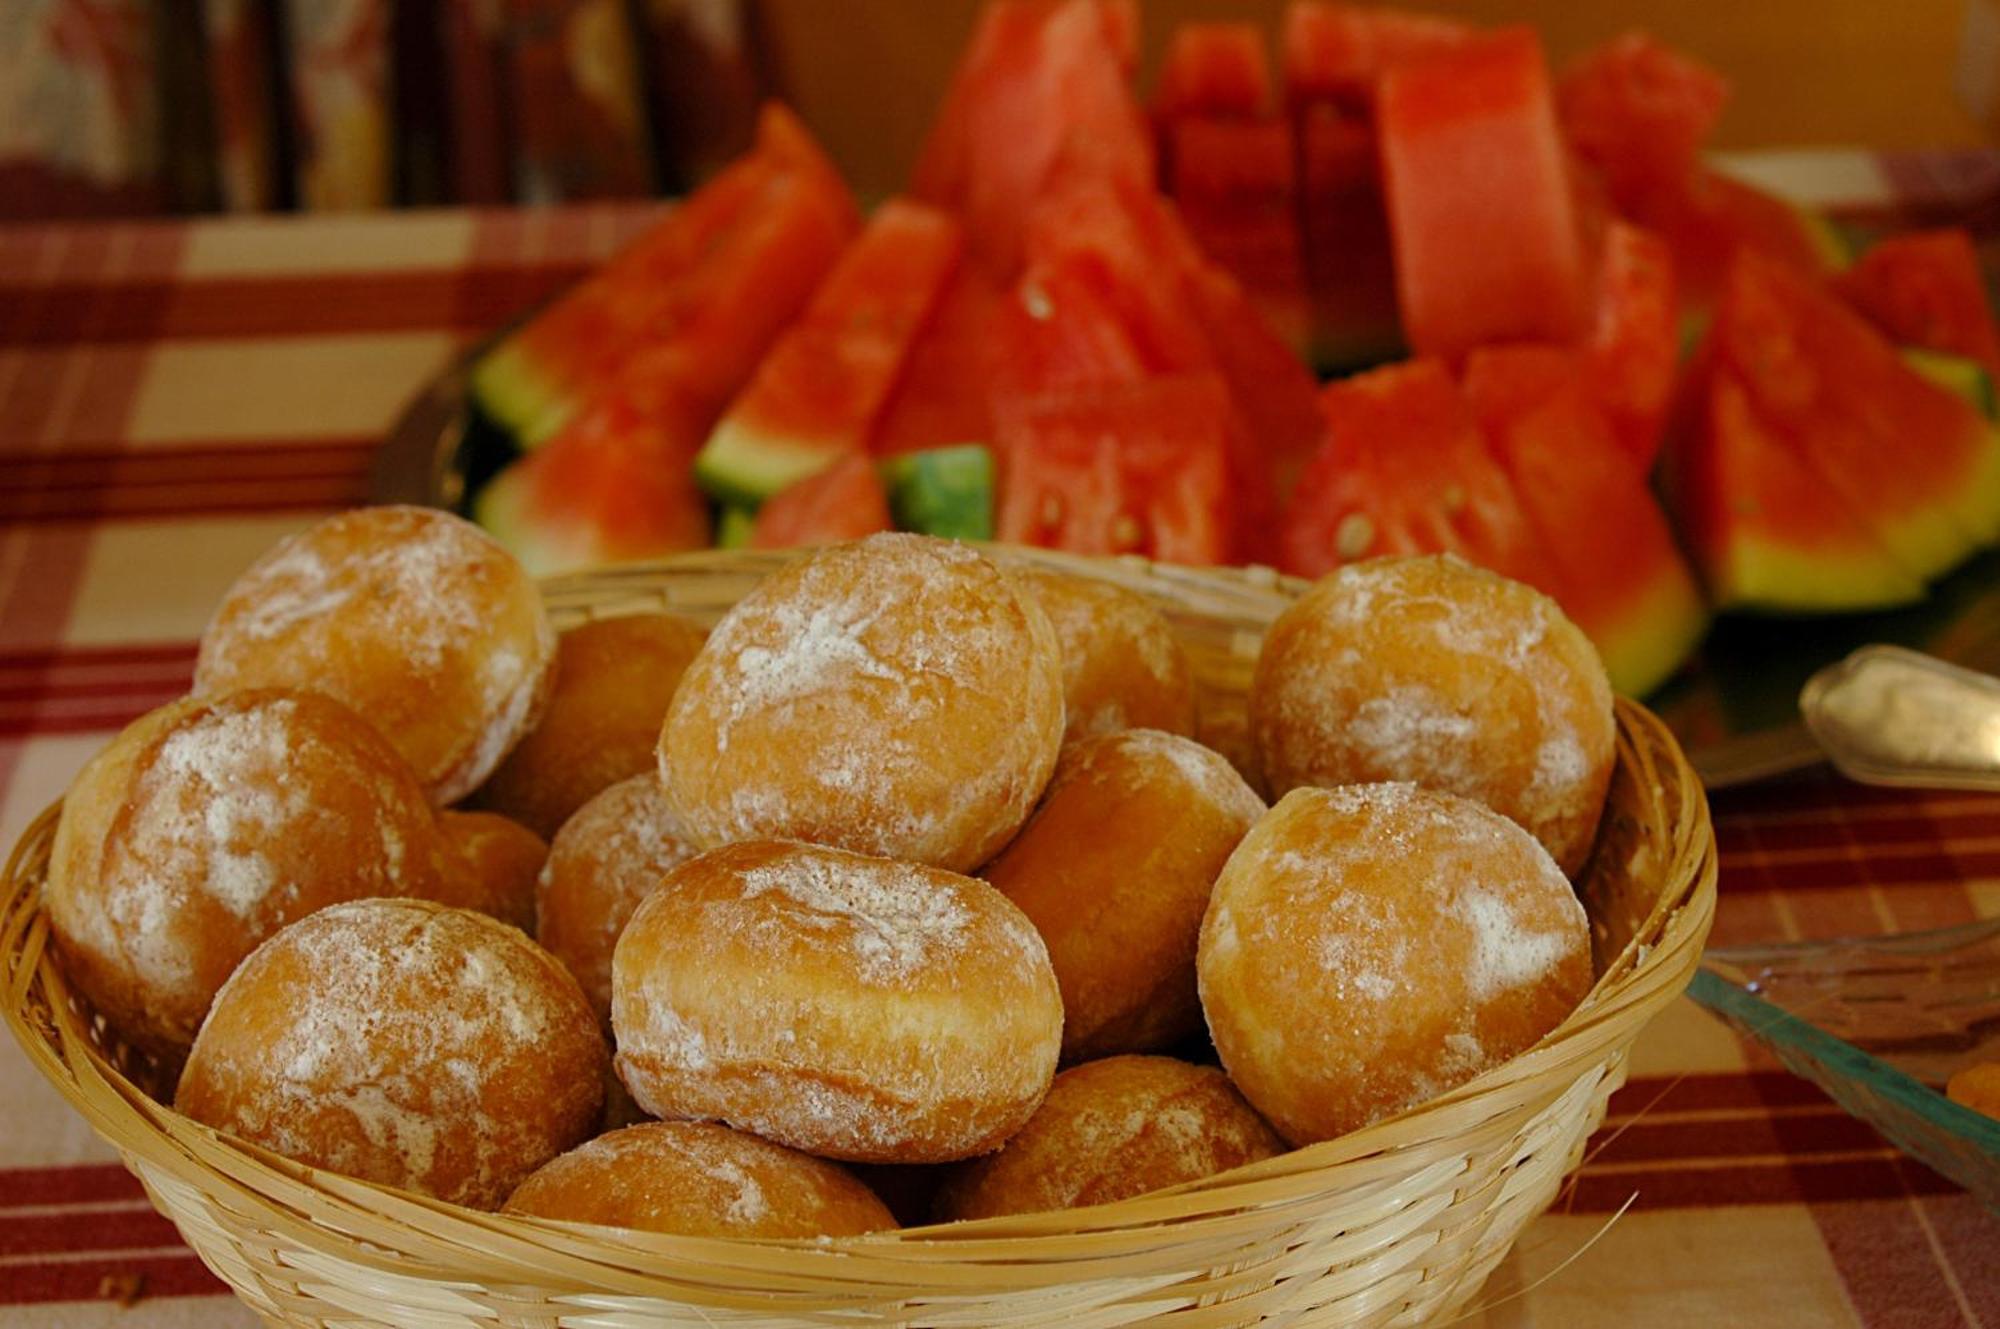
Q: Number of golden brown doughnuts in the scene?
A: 14